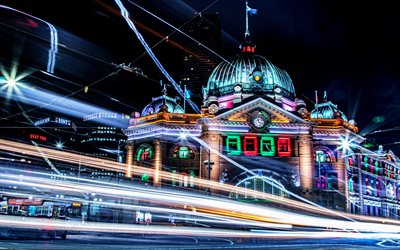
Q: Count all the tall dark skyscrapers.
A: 1